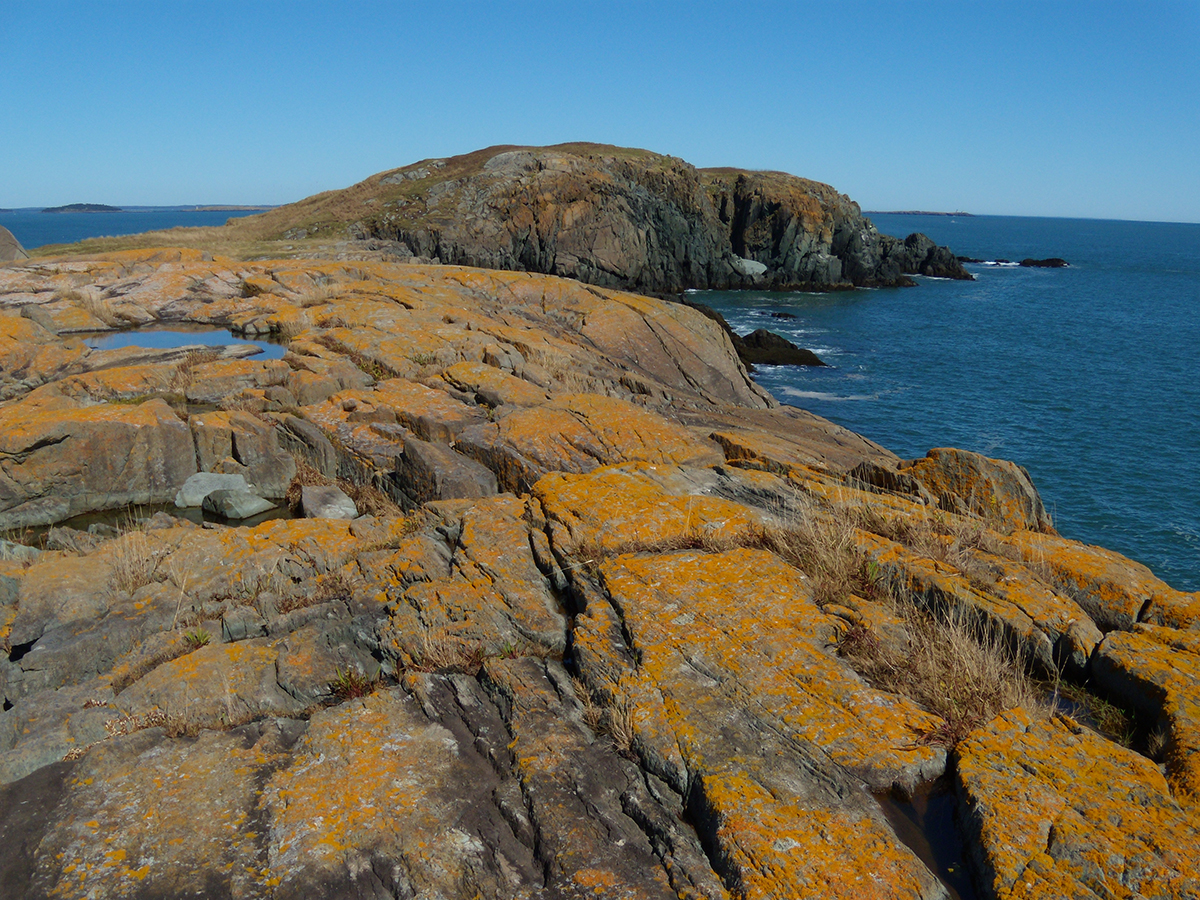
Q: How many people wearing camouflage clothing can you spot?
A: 0